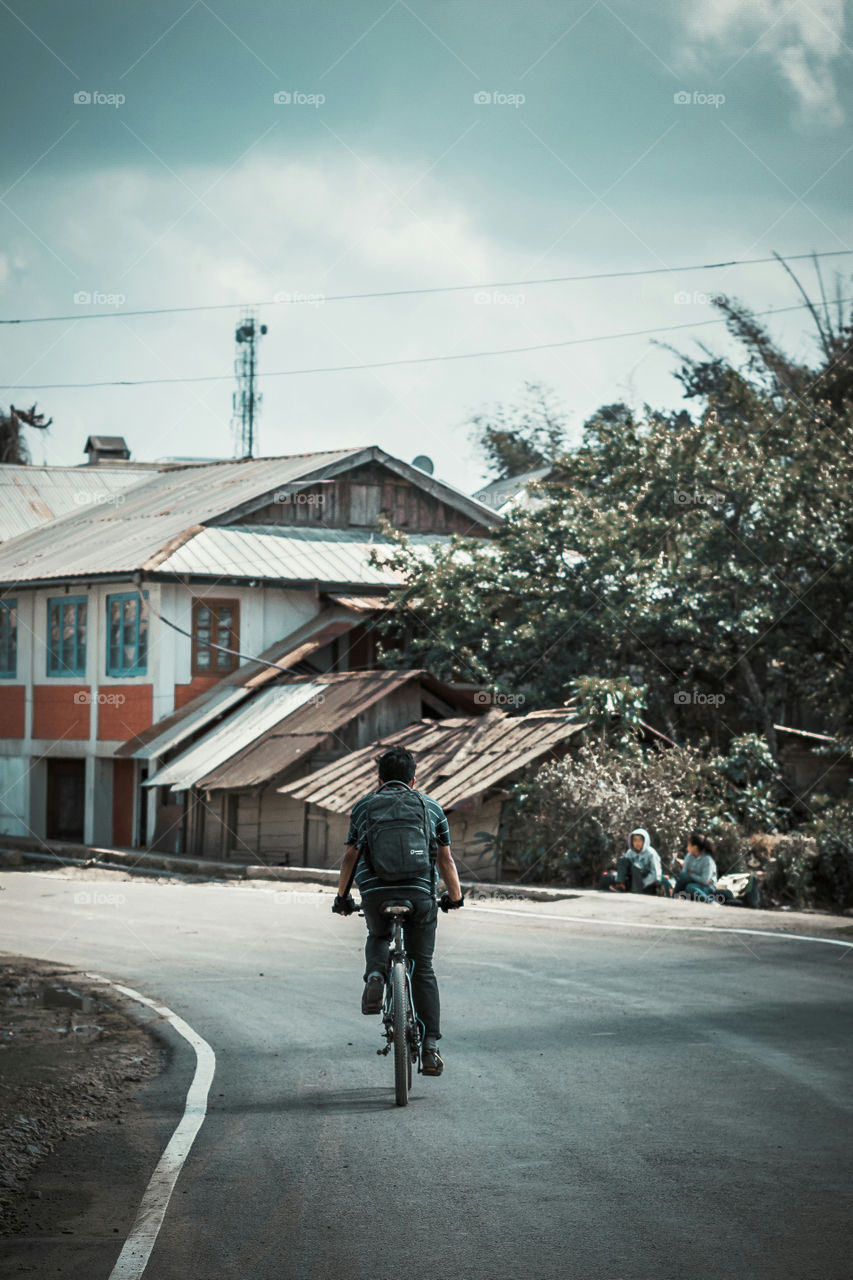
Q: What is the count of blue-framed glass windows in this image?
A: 3